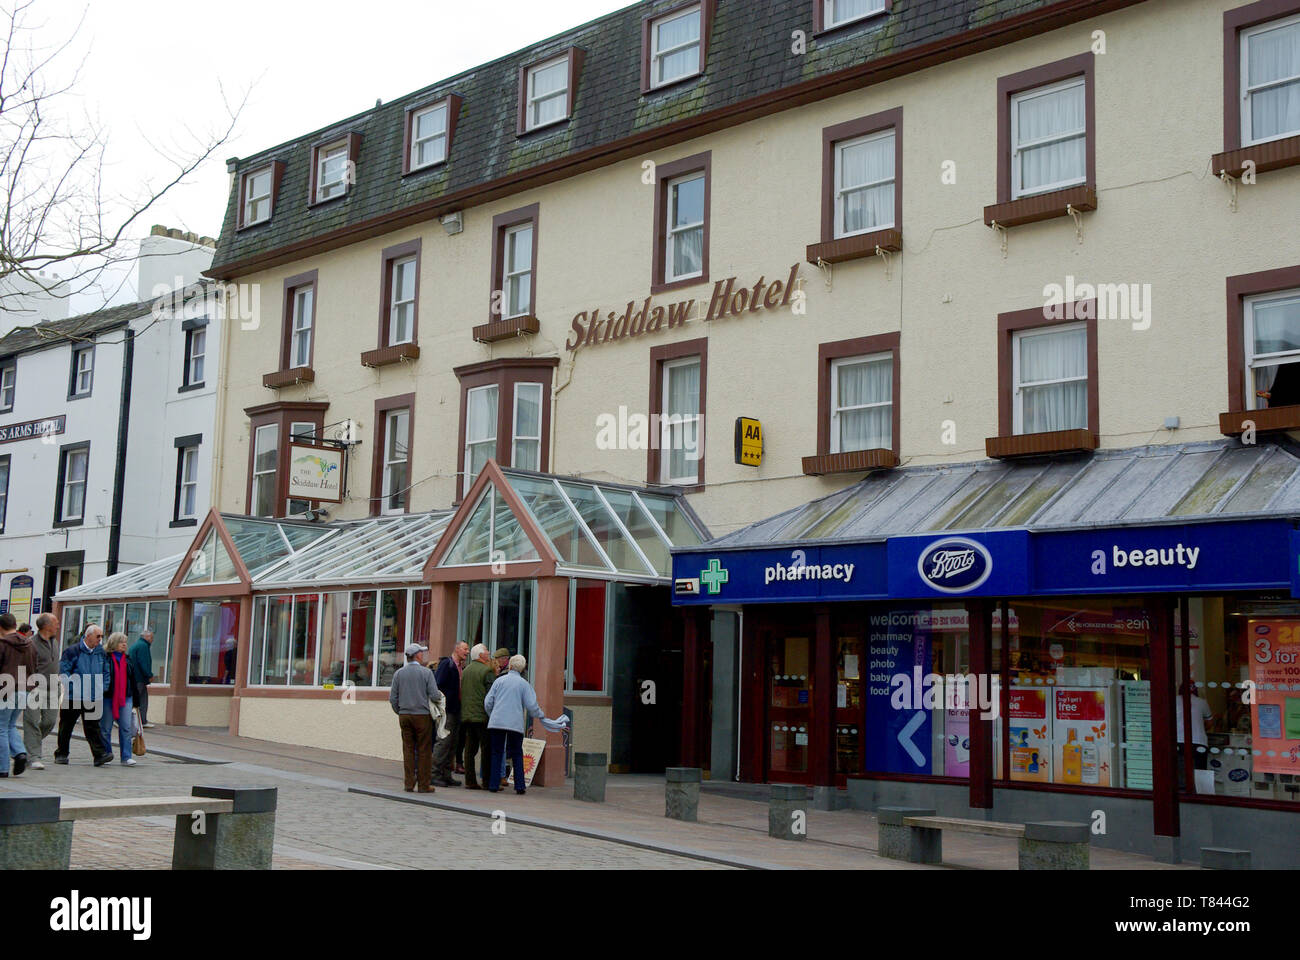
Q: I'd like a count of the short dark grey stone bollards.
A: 4